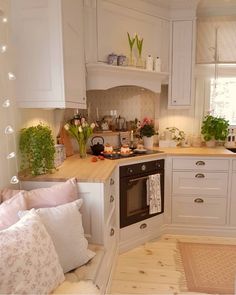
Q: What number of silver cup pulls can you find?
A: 7